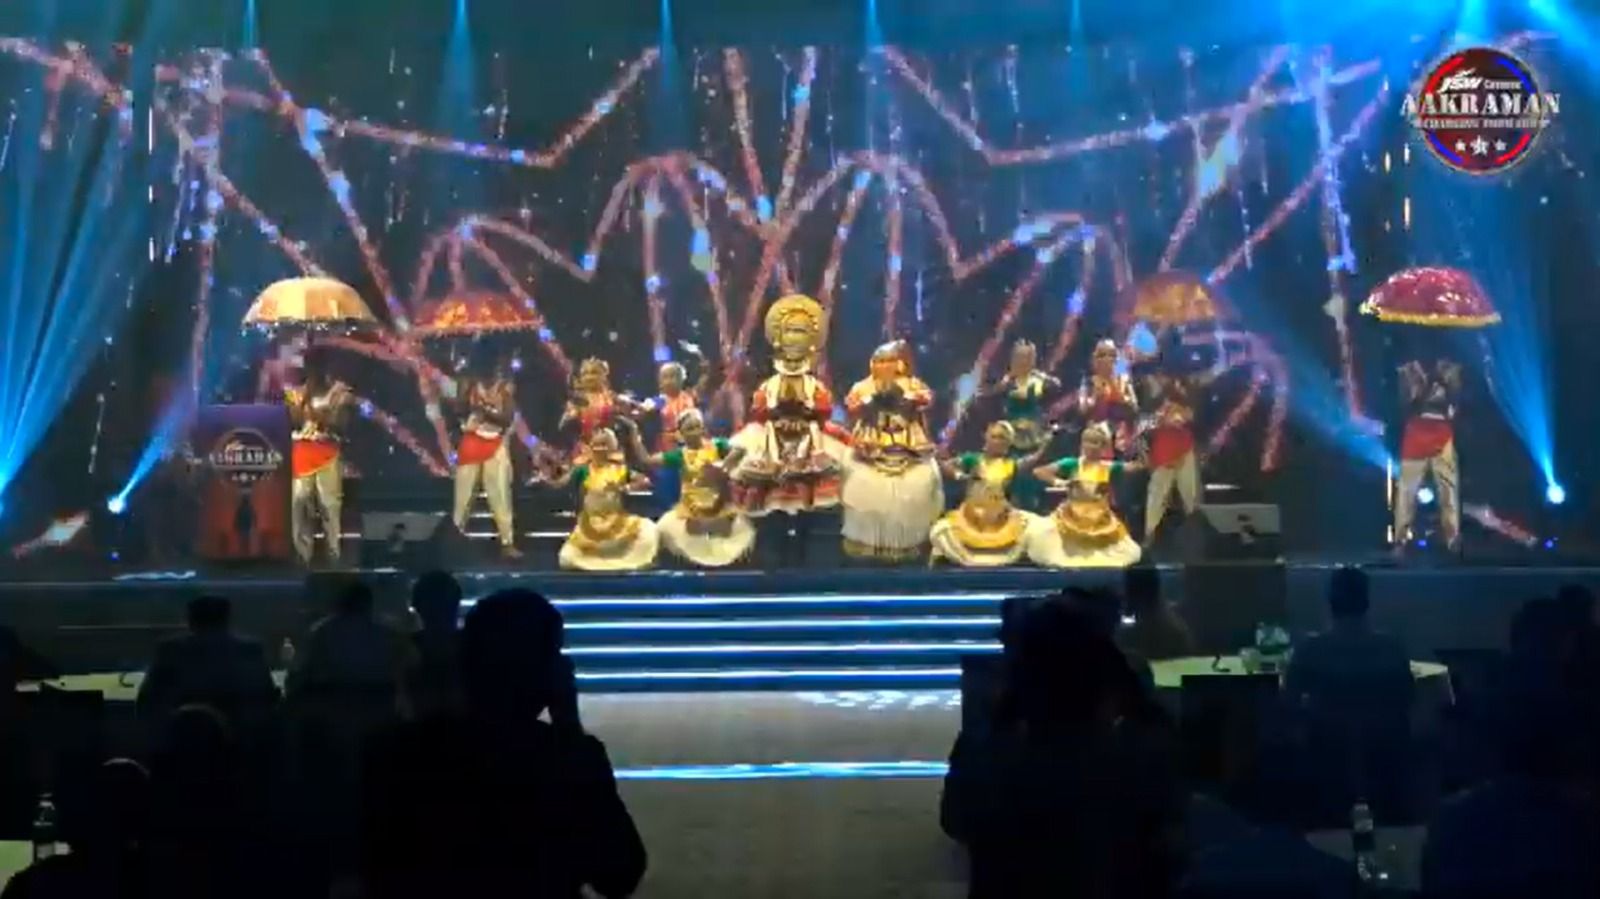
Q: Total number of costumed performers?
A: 14